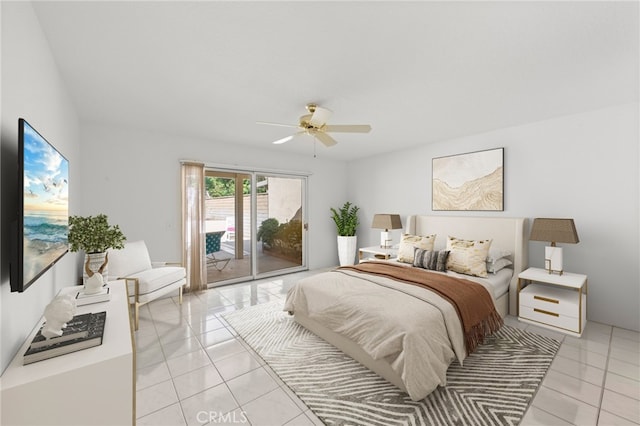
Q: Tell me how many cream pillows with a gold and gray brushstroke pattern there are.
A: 2